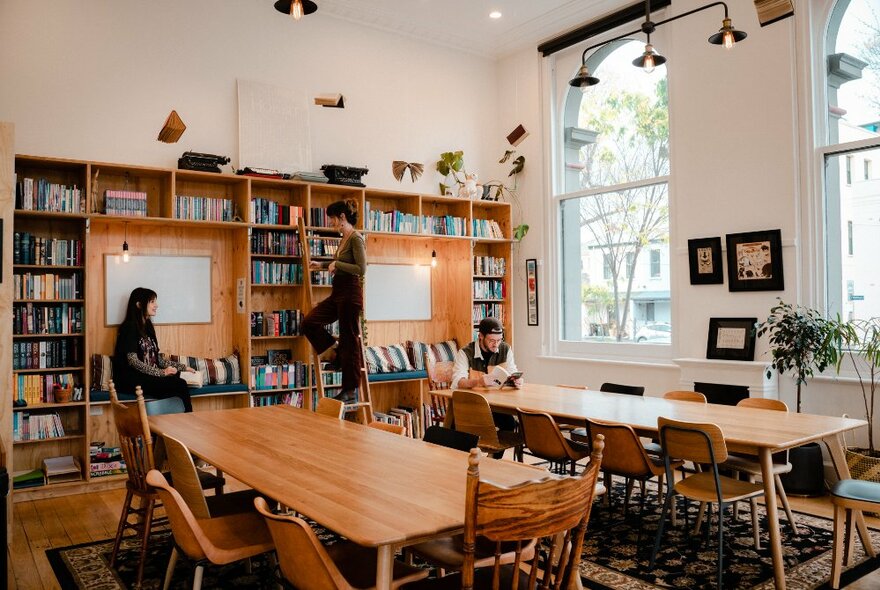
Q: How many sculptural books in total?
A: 5